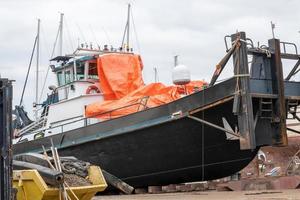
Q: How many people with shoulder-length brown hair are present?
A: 0